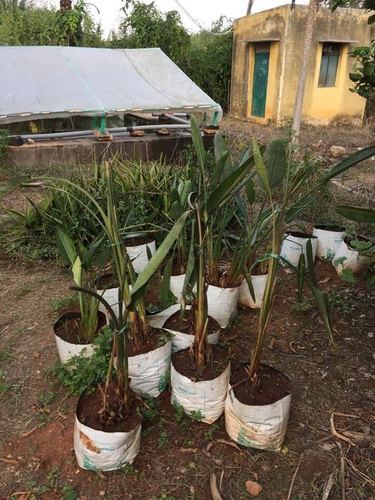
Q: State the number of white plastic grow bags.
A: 14